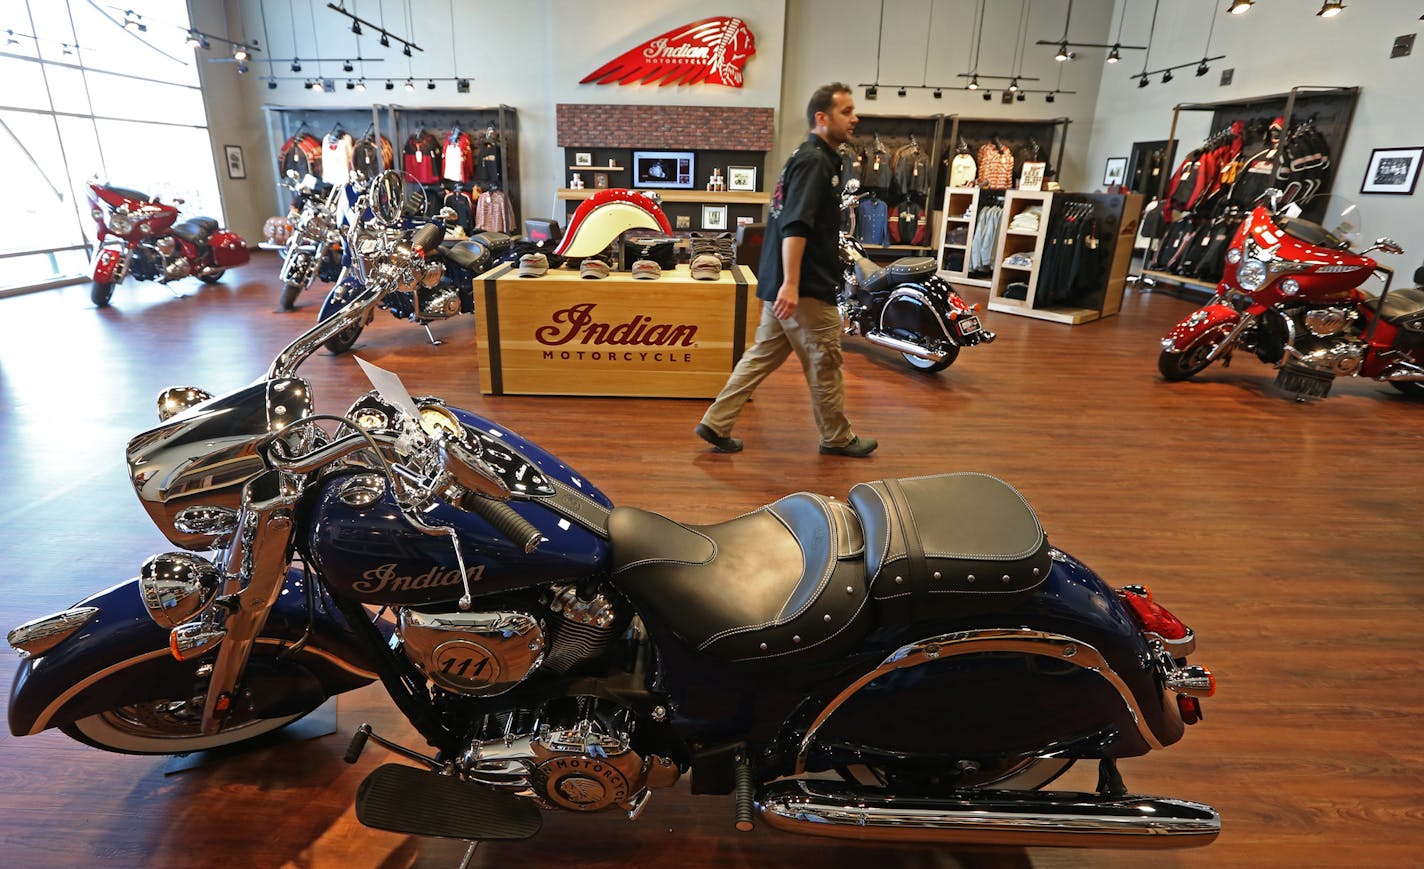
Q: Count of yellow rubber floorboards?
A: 0